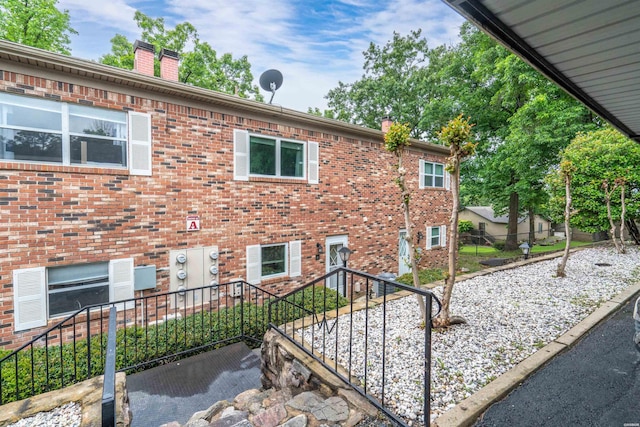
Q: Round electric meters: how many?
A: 6